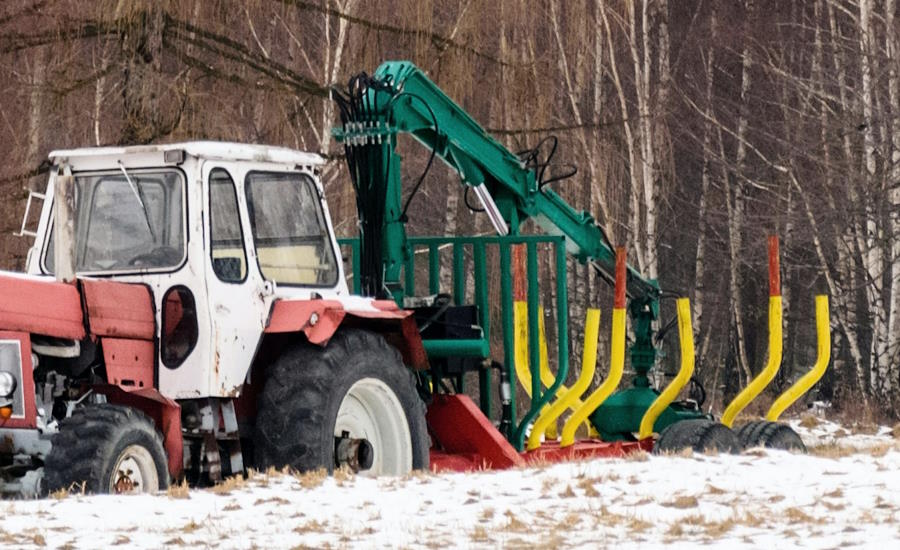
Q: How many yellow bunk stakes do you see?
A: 7